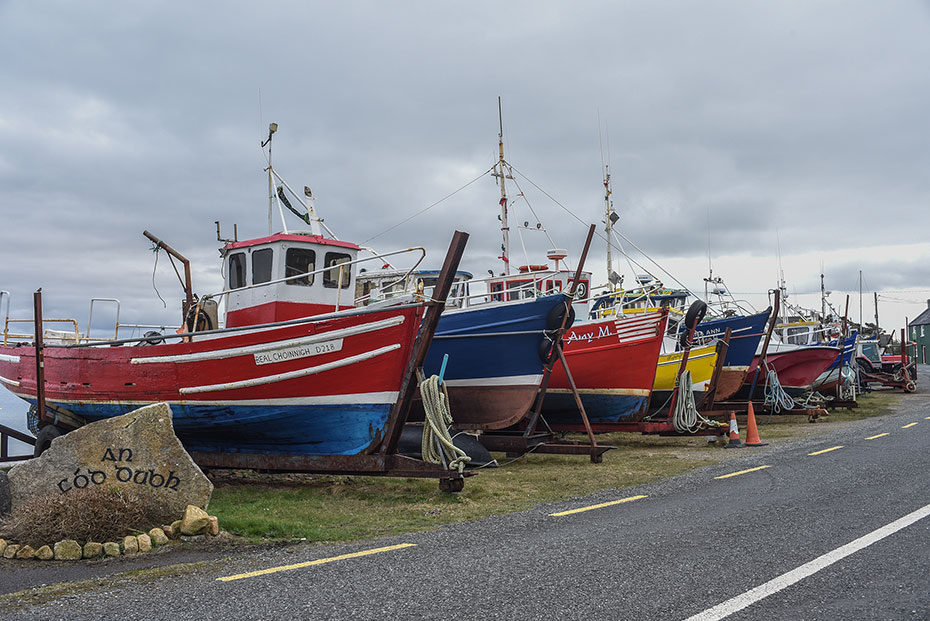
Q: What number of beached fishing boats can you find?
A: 7